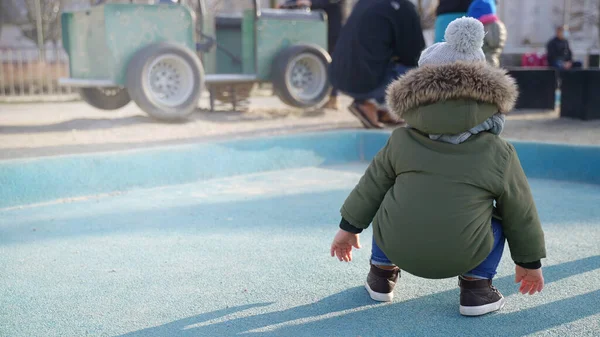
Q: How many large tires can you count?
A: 3